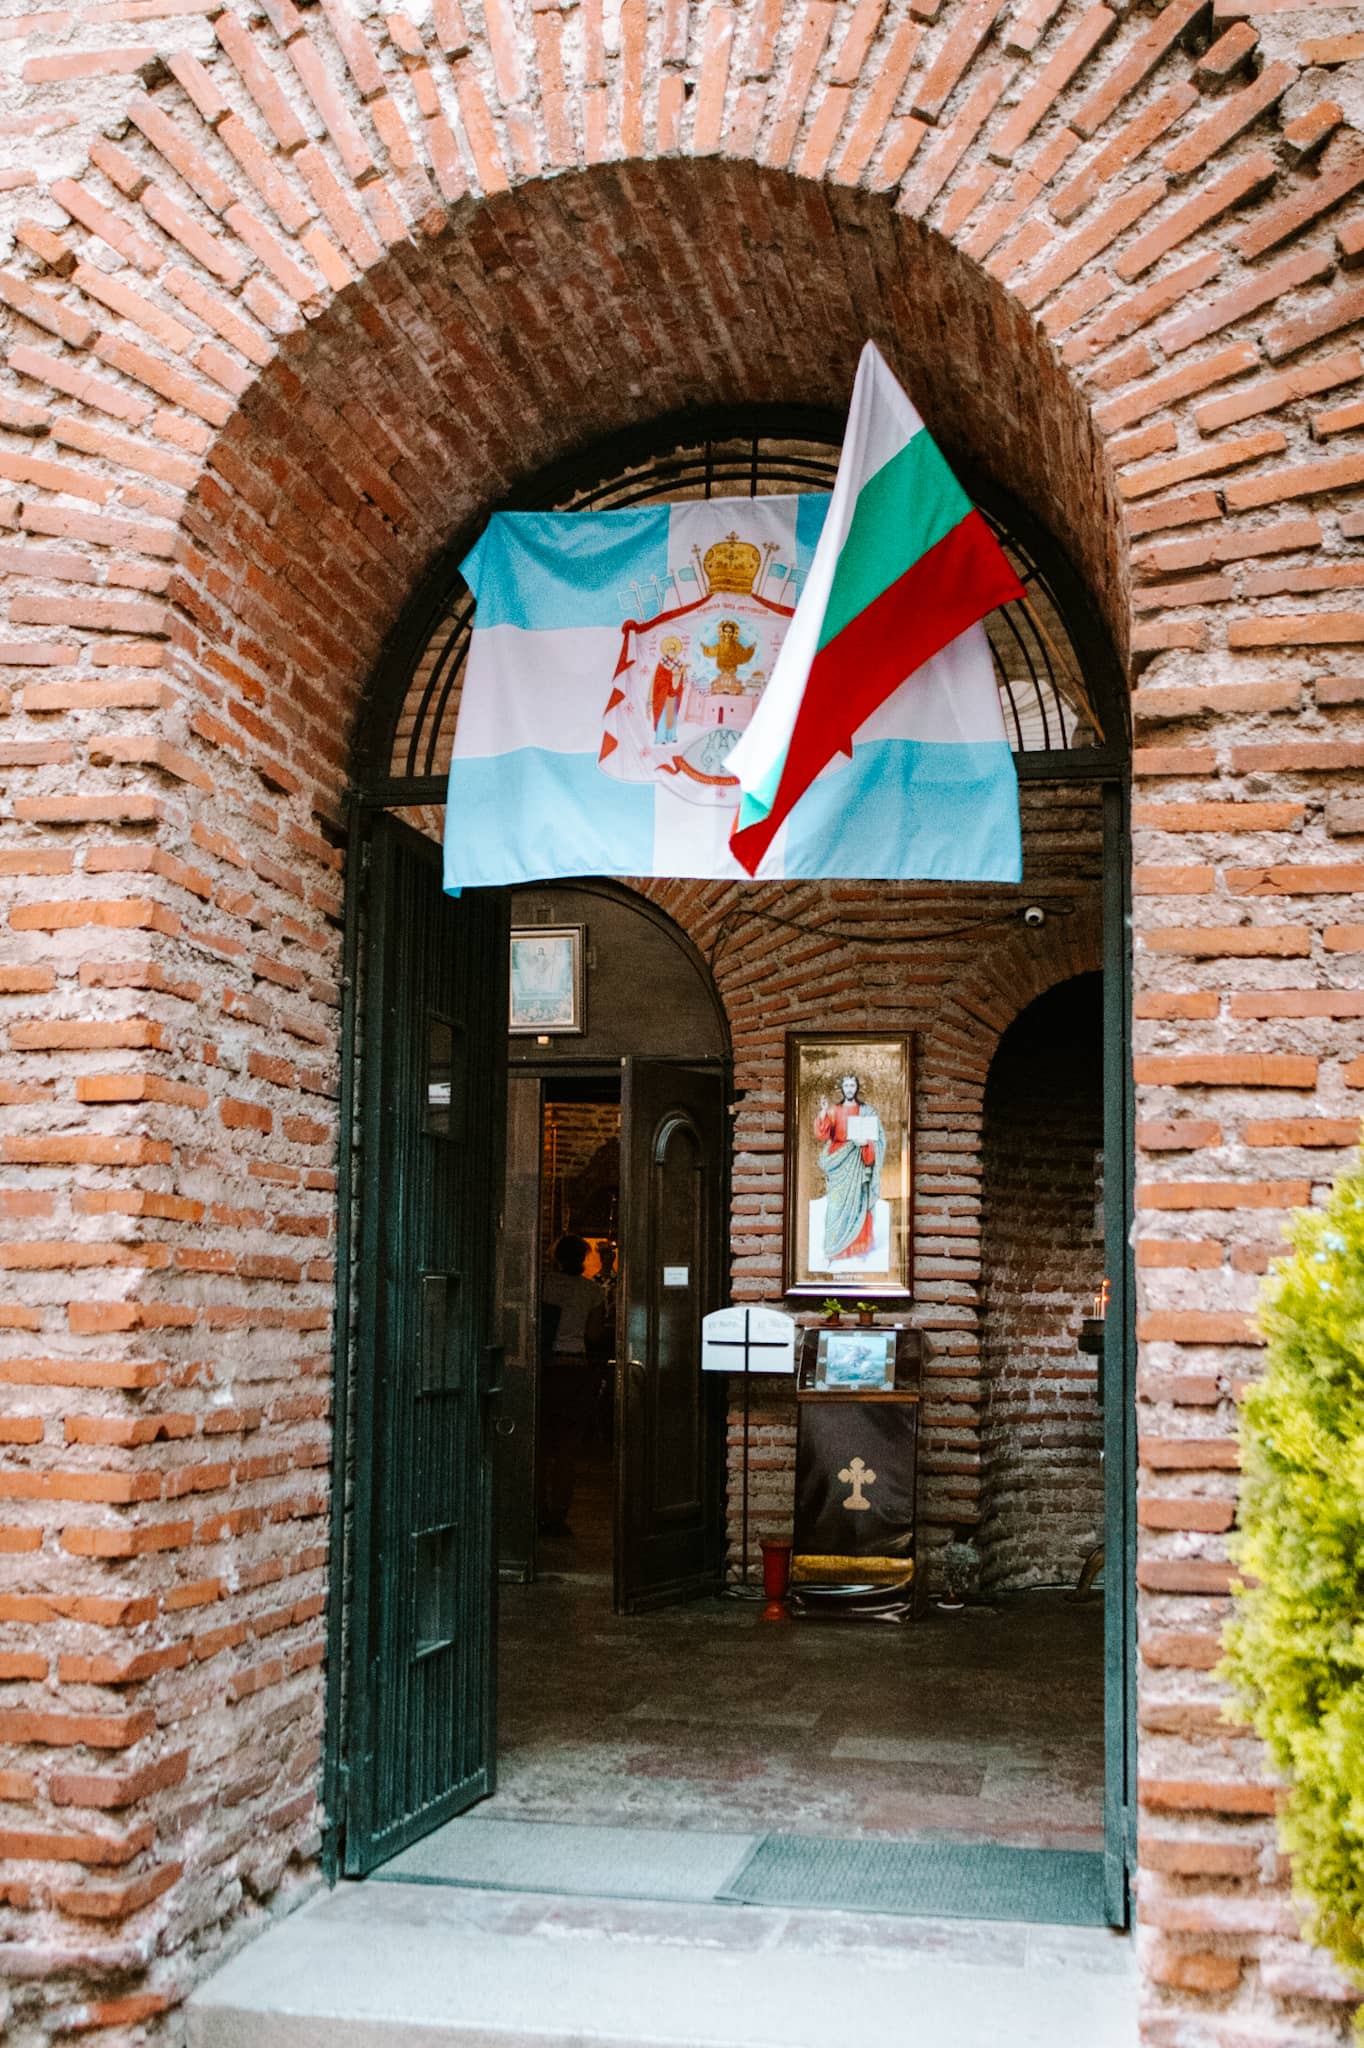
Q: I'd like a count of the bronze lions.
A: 0